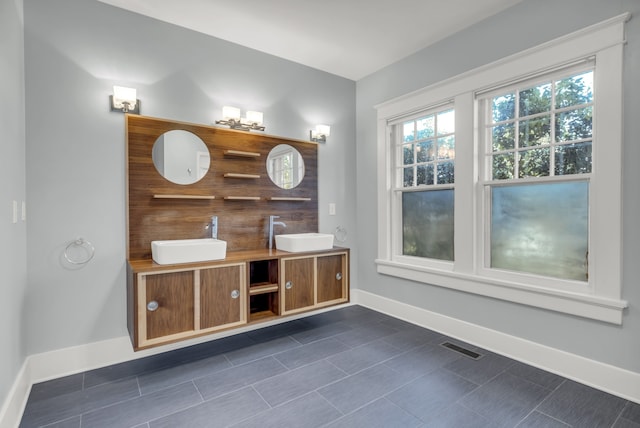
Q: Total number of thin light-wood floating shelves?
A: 5